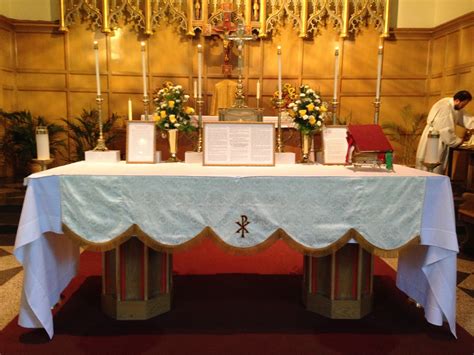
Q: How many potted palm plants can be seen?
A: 4